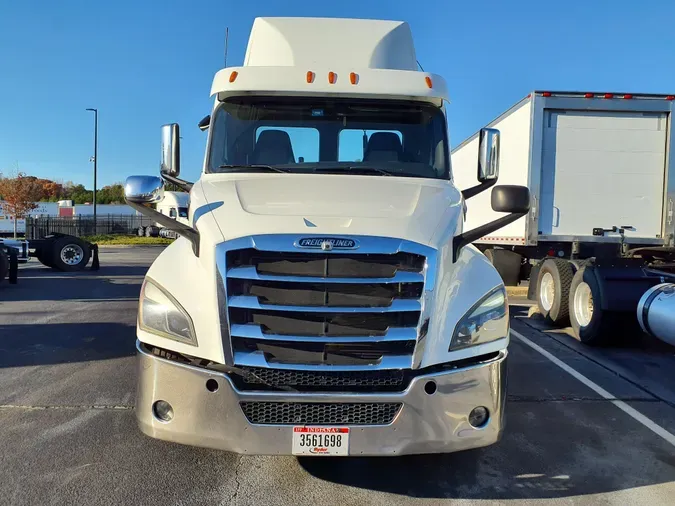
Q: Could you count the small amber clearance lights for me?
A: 5